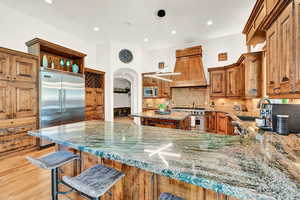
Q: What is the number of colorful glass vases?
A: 5